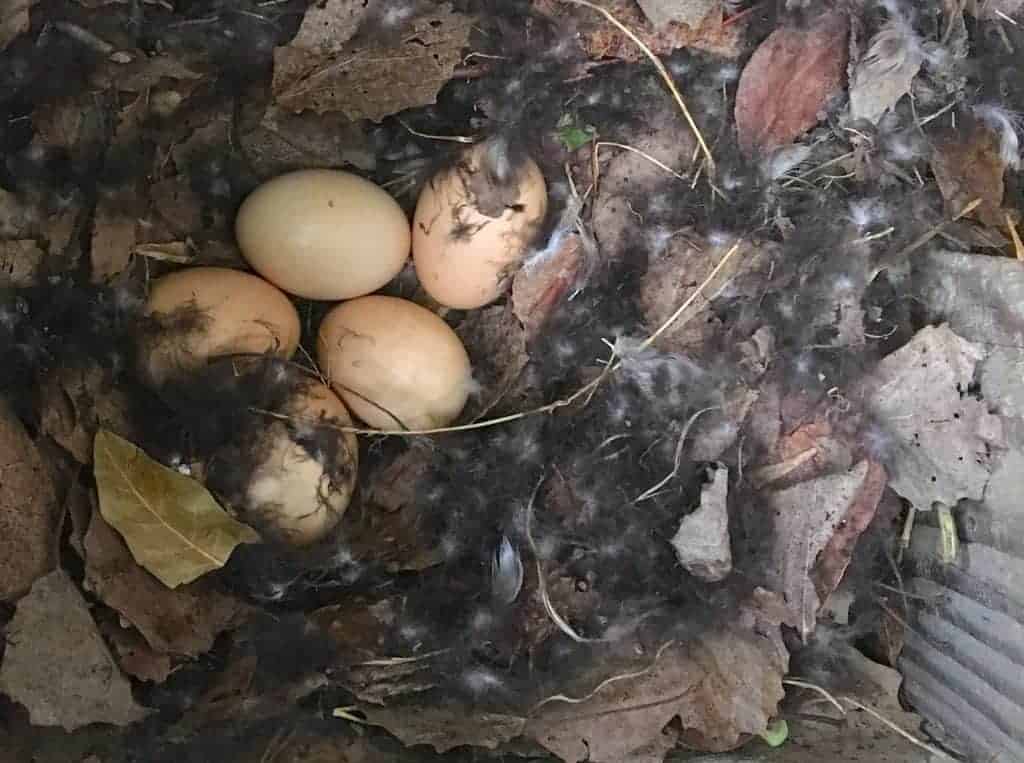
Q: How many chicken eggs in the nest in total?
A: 5